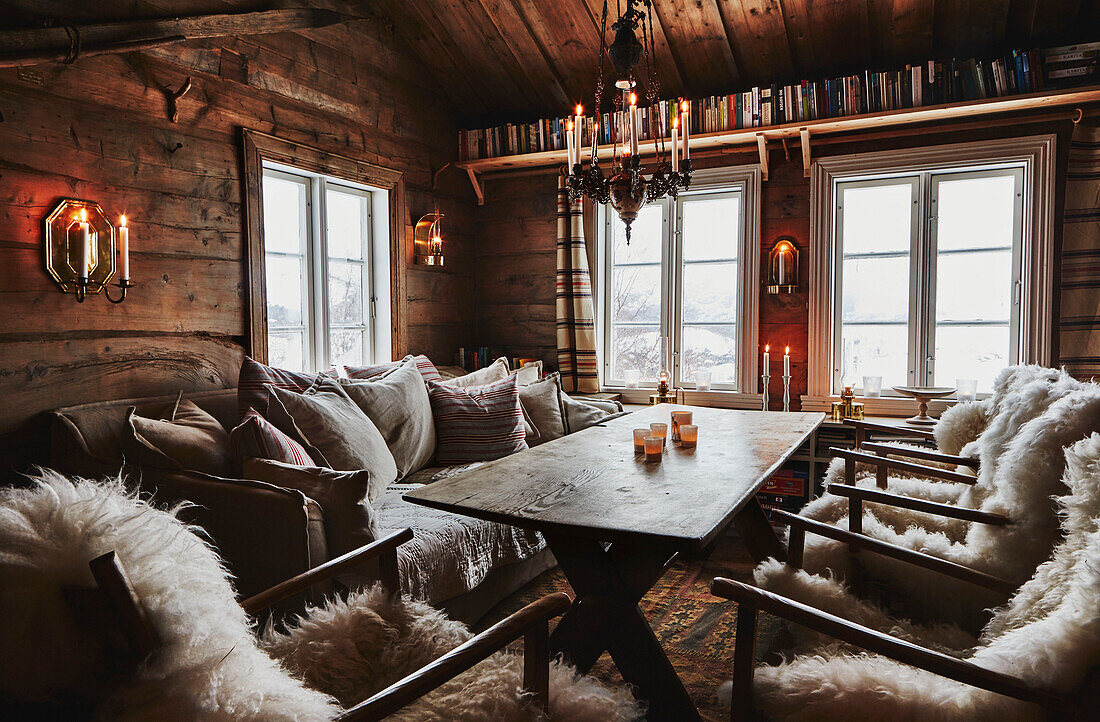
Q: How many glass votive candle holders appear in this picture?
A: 9